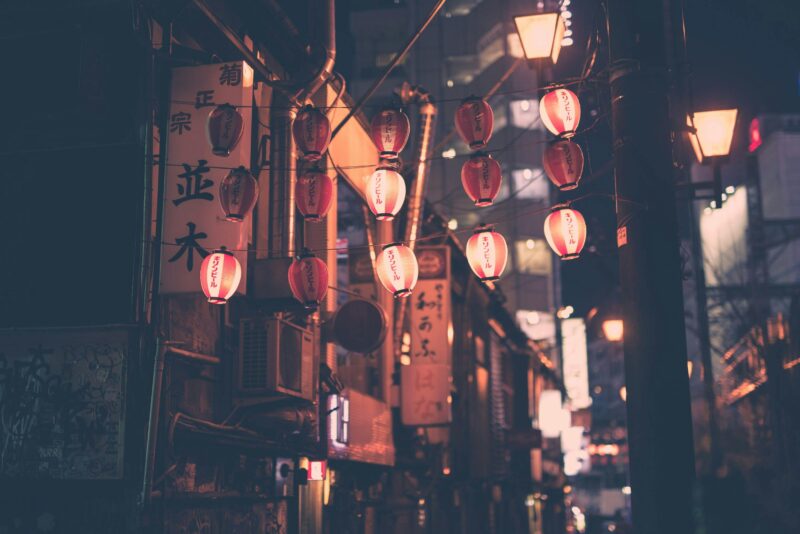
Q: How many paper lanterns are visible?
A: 15